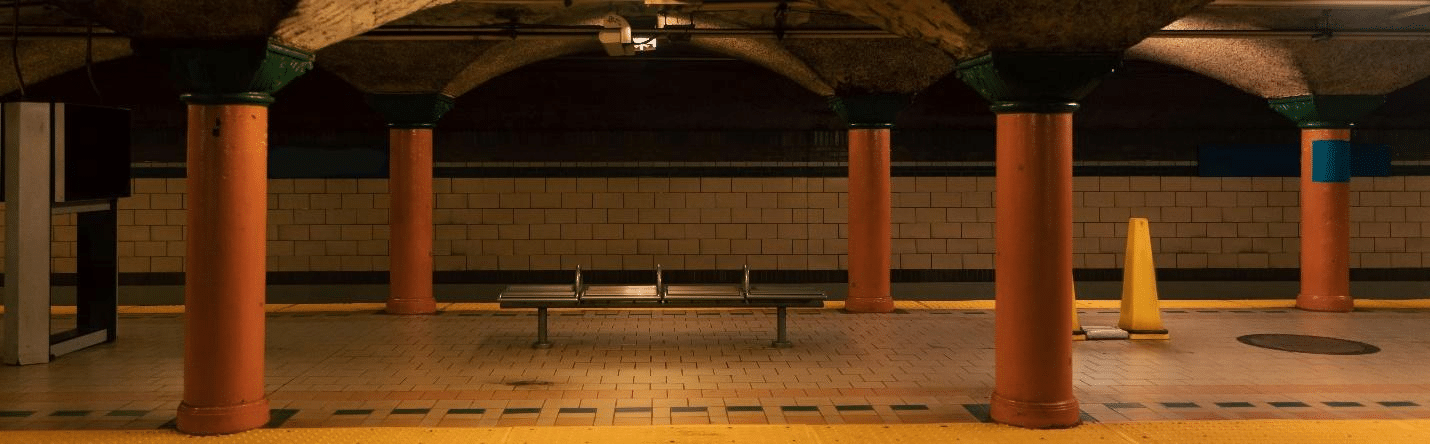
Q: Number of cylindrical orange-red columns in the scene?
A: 5